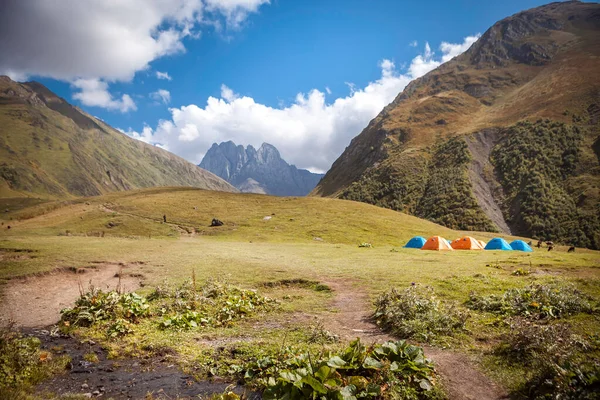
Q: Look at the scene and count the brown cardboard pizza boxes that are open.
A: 0